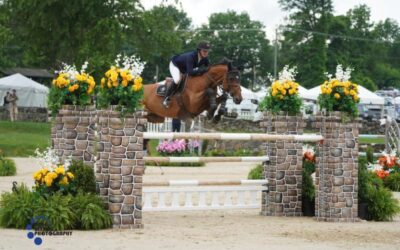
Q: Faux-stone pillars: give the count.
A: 4